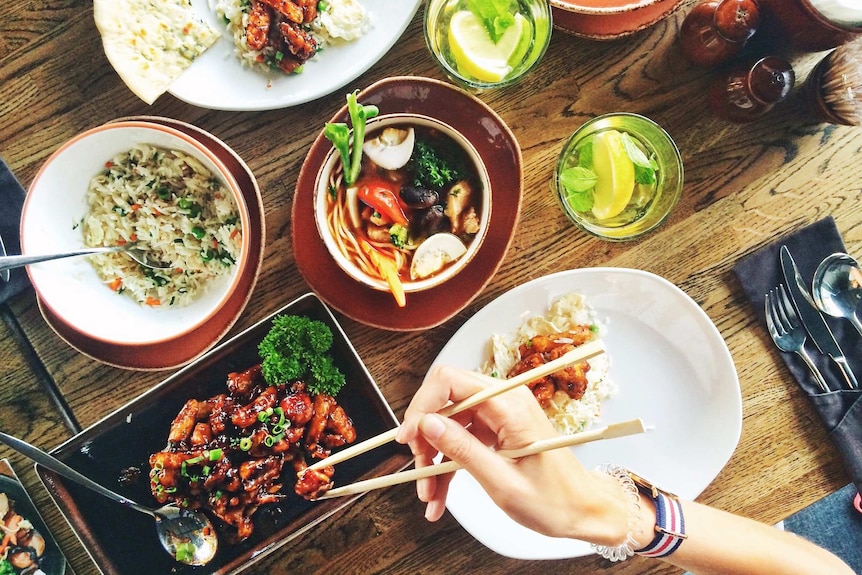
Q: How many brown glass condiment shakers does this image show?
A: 2